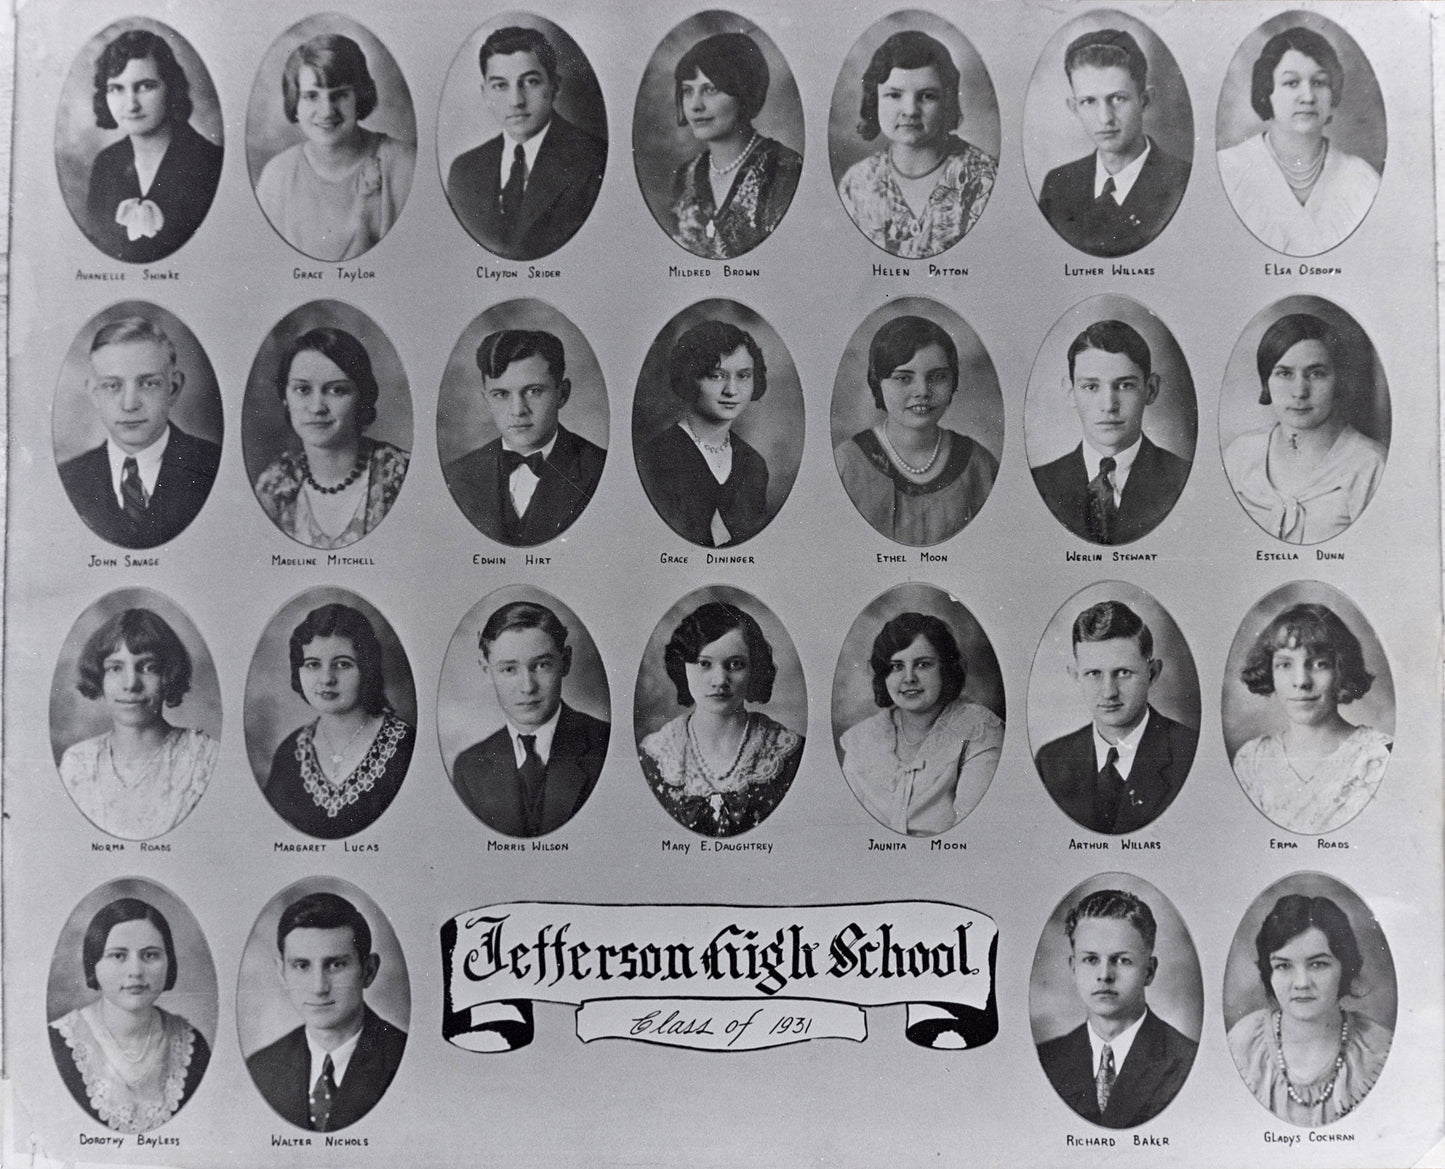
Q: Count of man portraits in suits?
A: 9